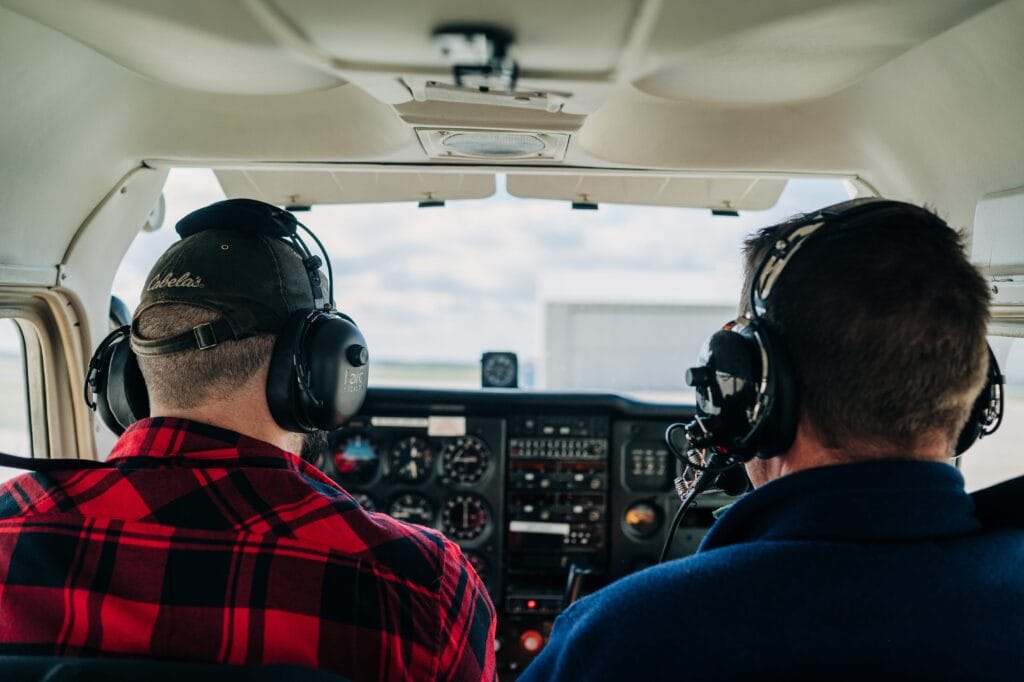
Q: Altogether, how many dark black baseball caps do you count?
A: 1